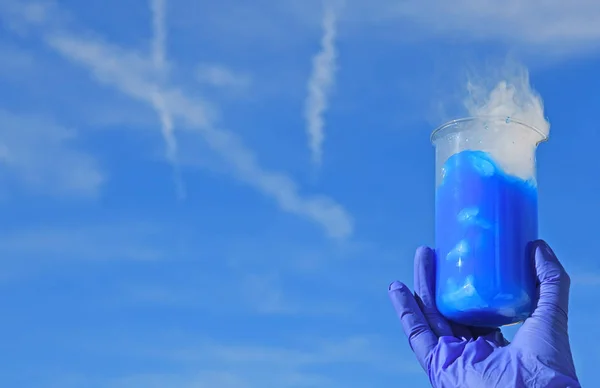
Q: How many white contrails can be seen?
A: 3